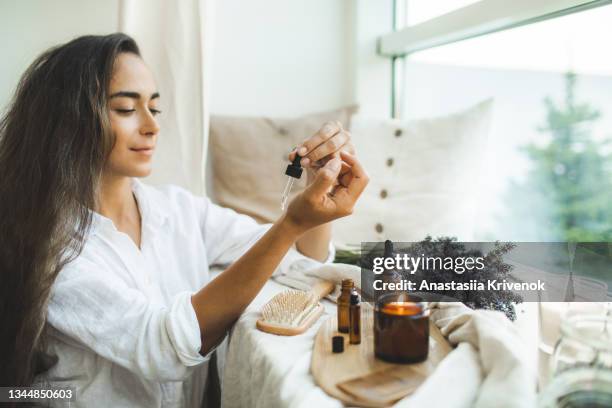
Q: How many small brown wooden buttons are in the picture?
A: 4